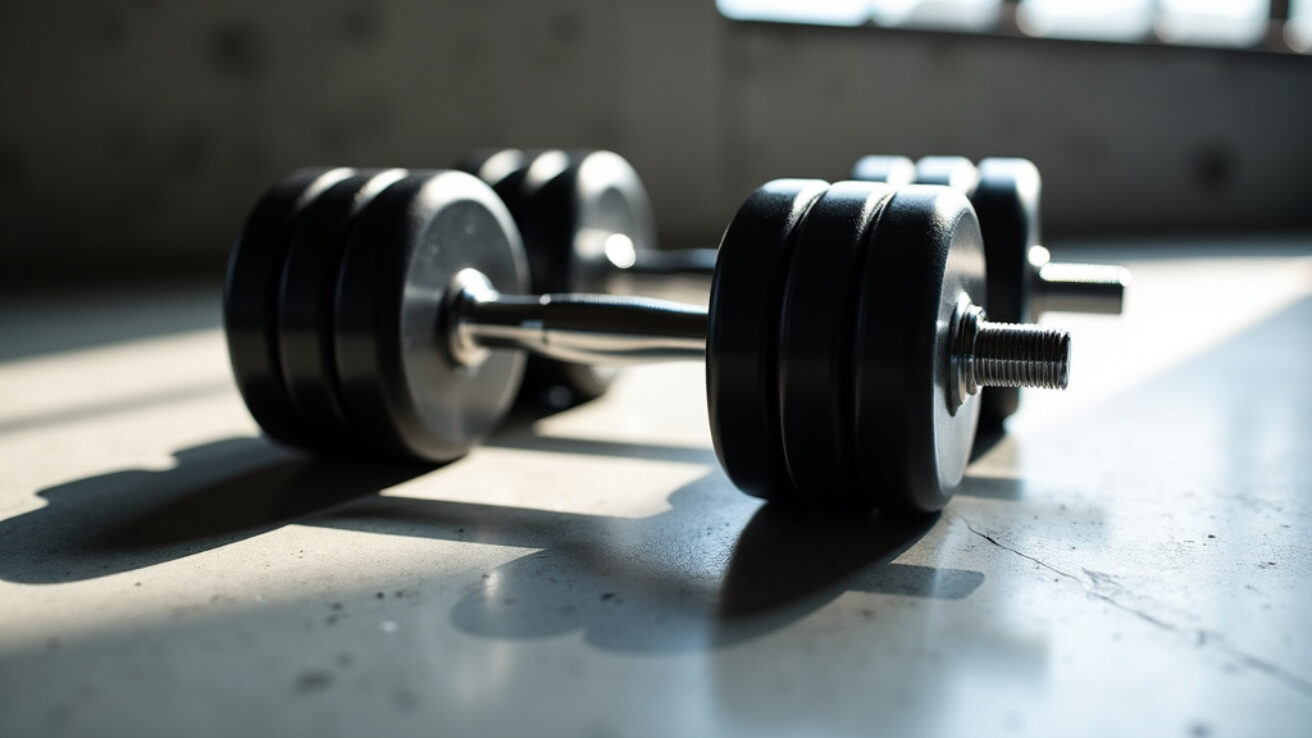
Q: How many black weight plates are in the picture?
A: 12